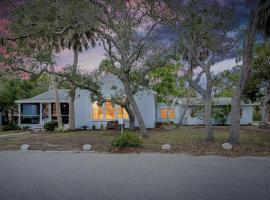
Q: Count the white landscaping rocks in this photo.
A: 4